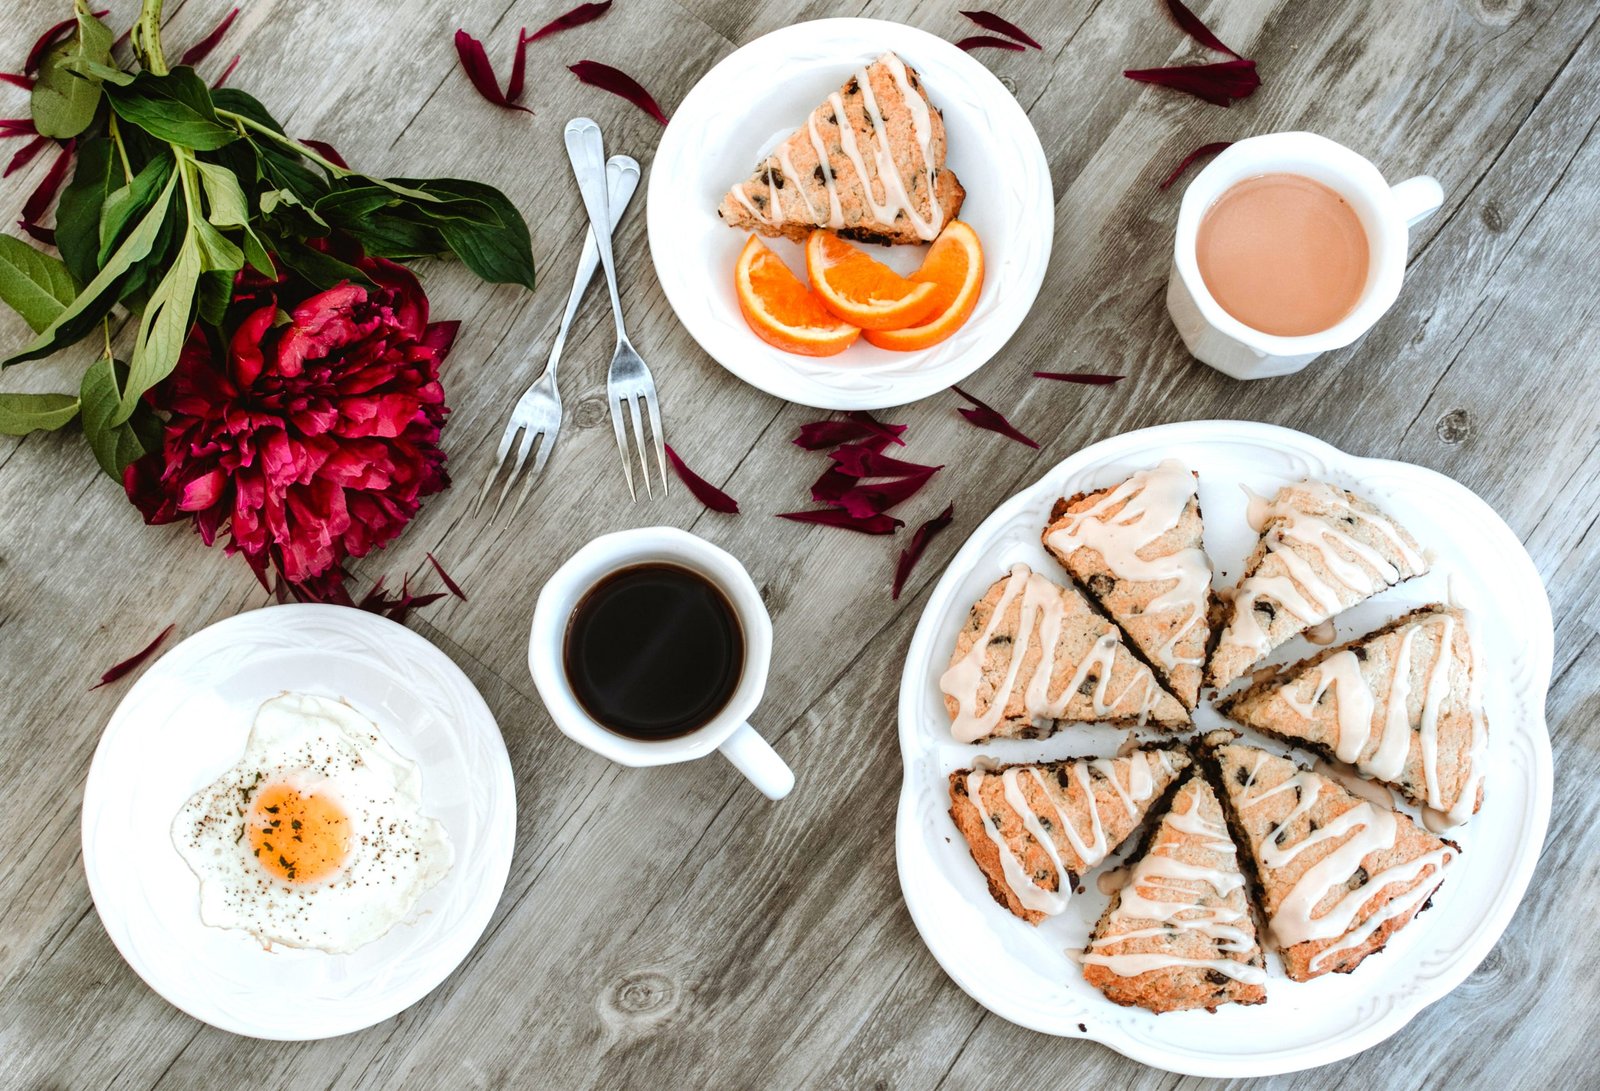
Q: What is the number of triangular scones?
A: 8